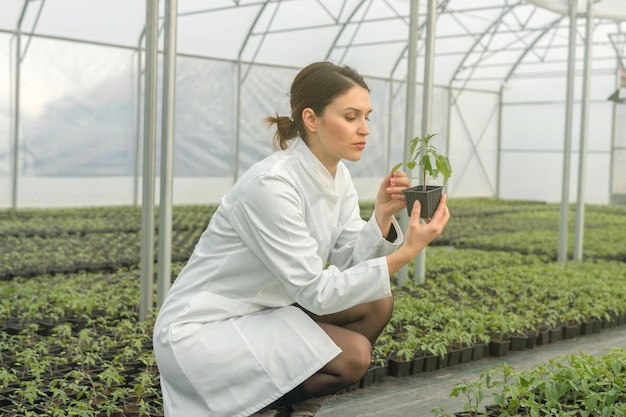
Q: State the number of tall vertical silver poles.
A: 6